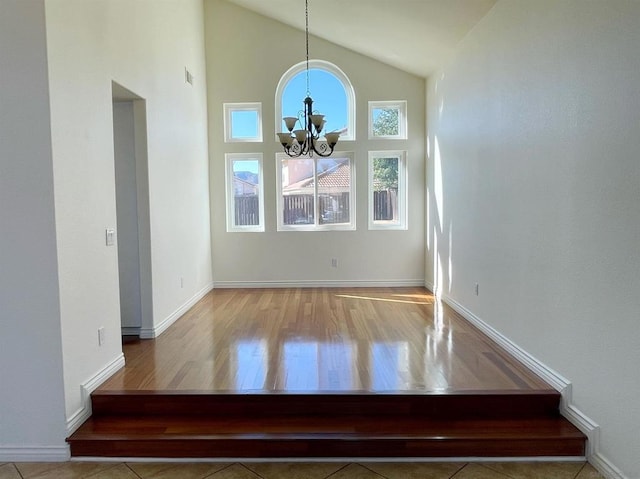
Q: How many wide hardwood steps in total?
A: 2